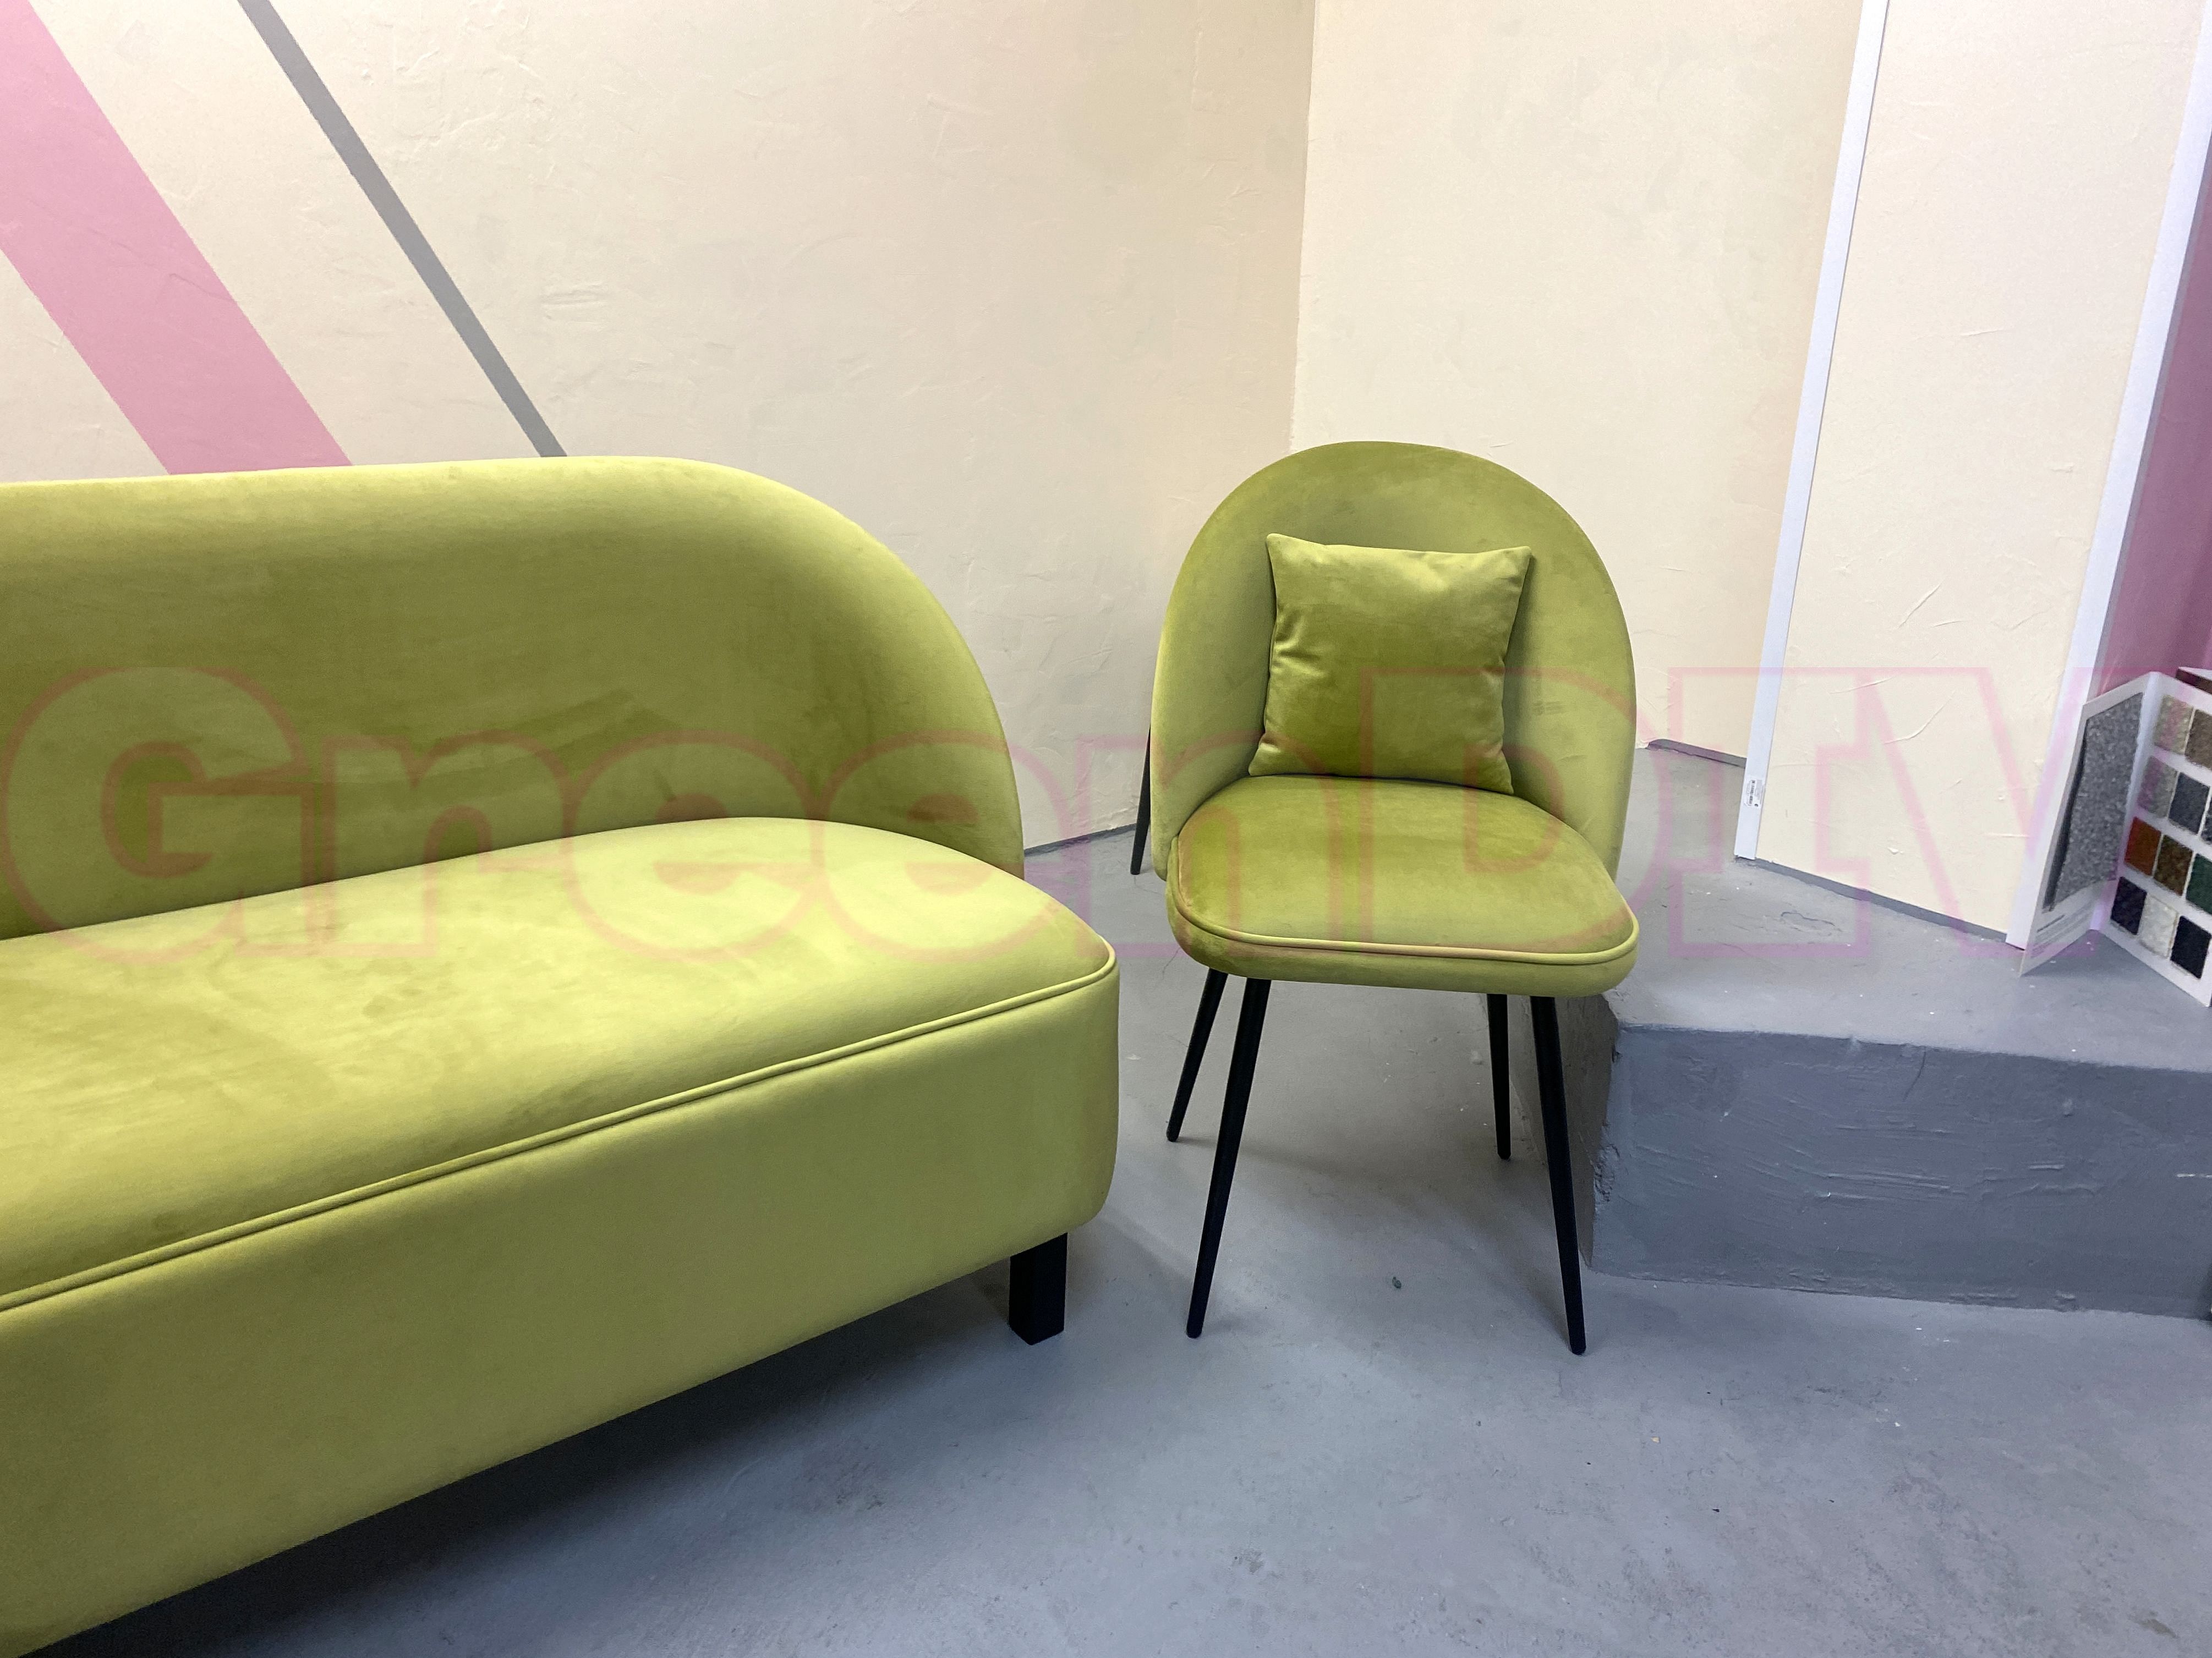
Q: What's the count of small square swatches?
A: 11